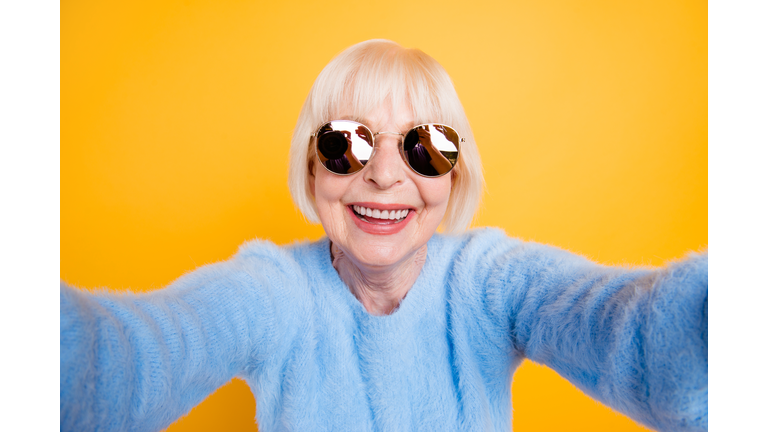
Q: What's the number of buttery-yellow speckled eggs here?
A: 0